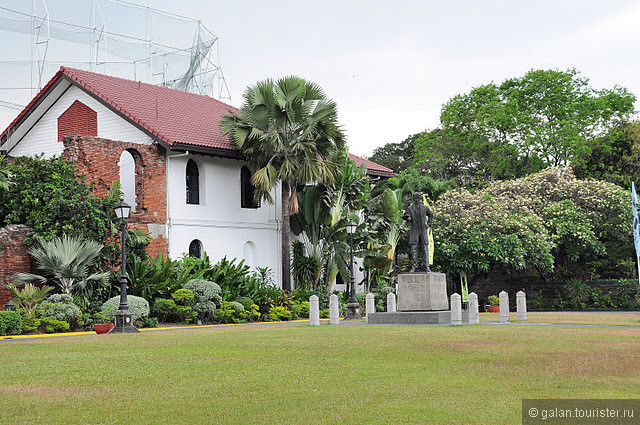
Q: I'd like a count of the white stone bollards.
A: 8